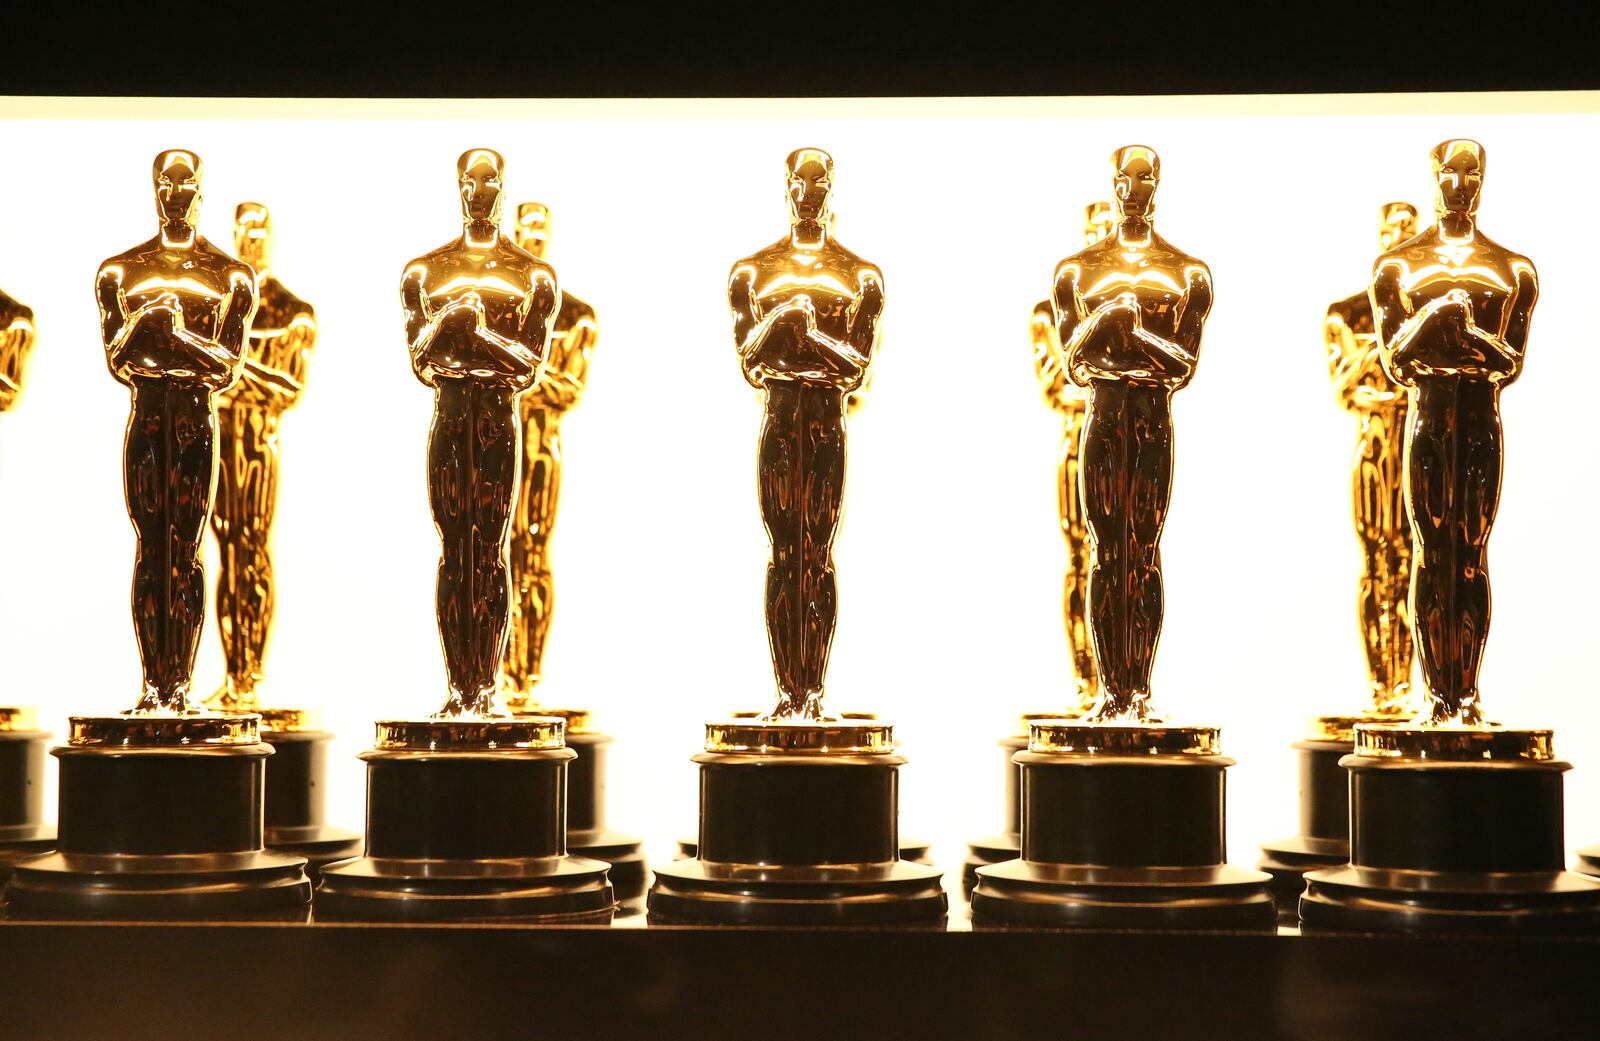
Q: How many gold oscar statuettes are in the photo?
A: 11